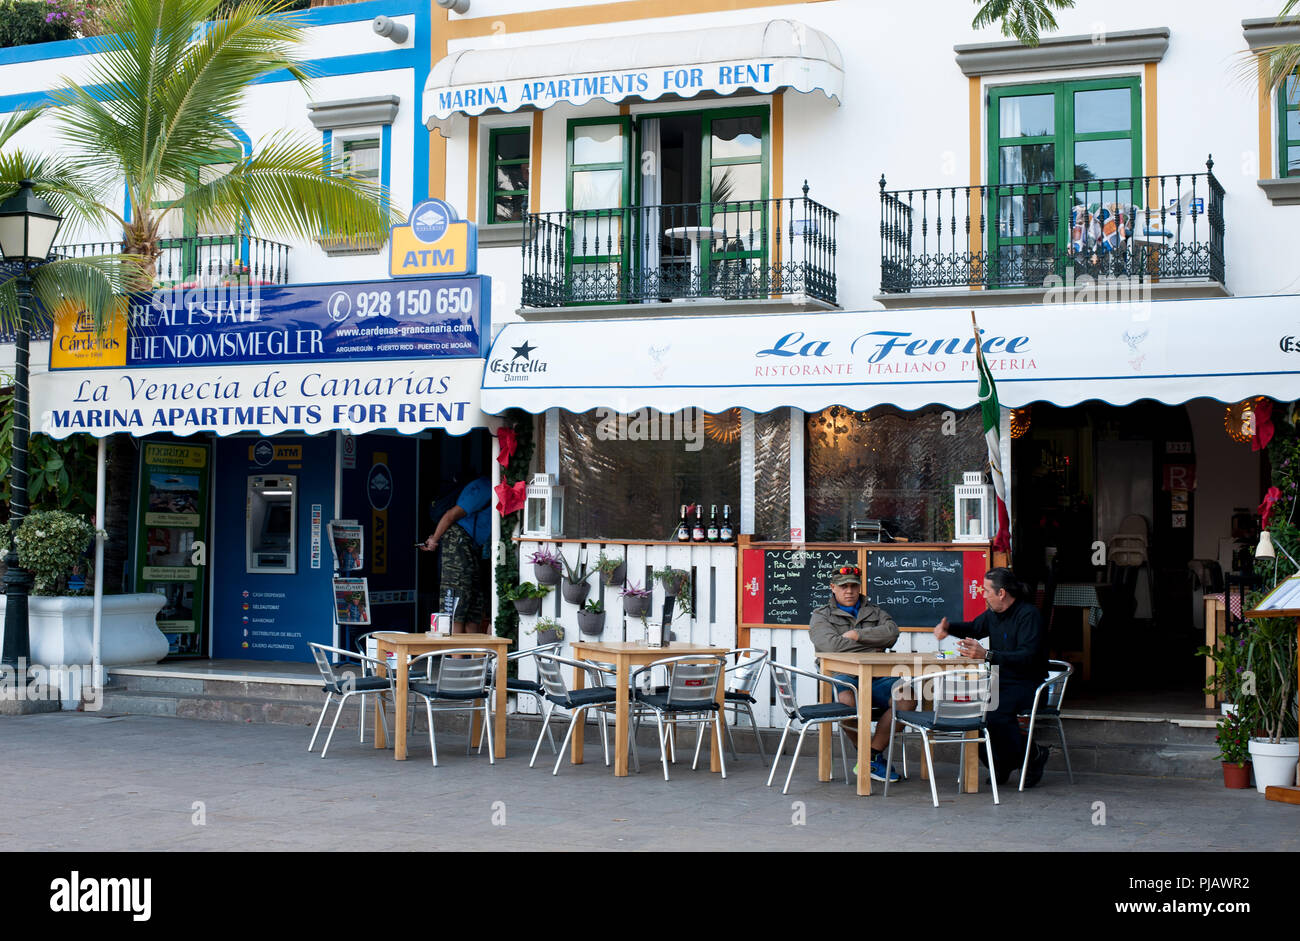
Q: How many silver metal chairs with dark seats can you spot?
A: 12